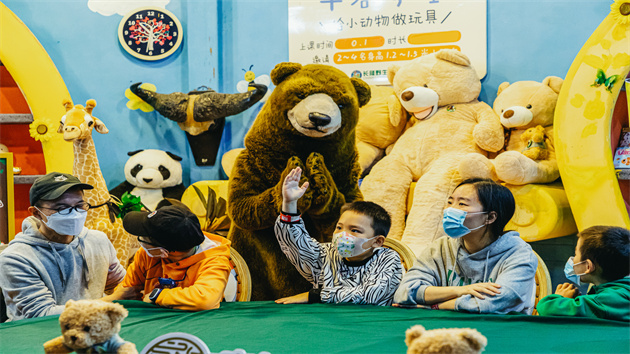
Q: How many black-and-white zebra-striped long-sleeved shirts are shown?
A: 1